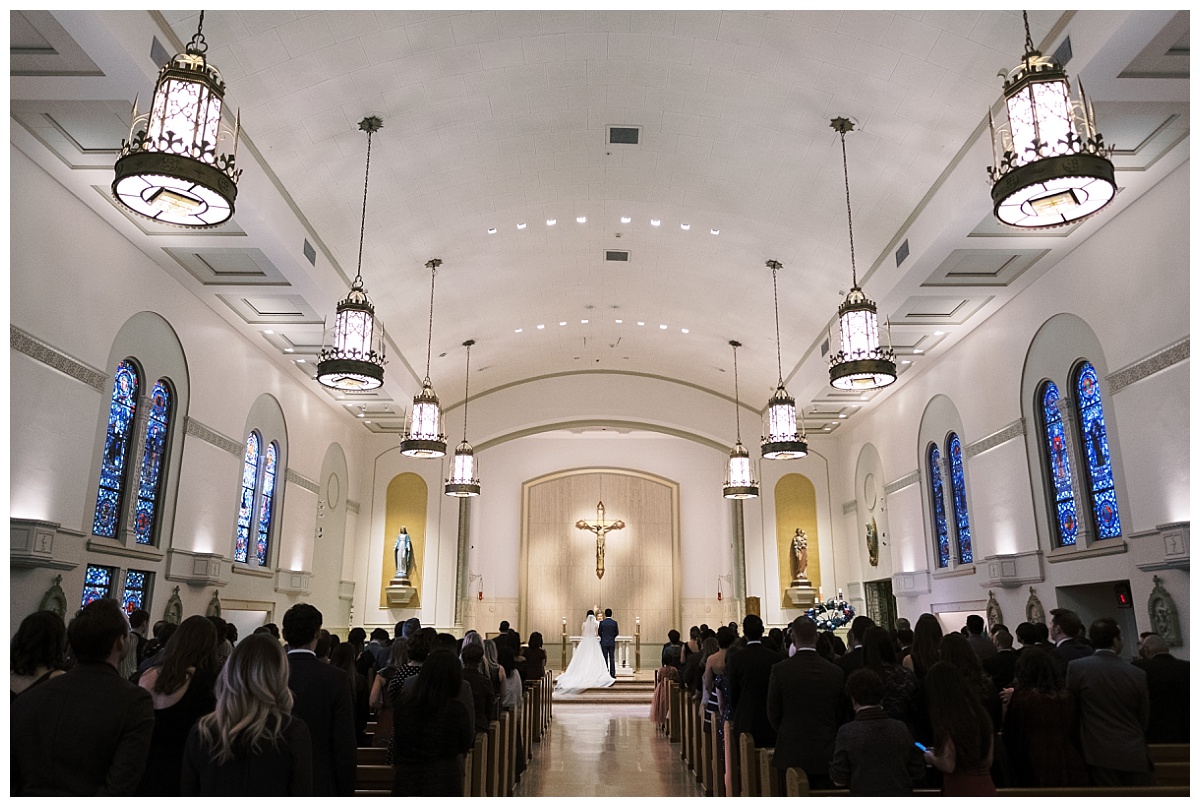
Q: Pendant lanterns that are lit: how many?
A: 8